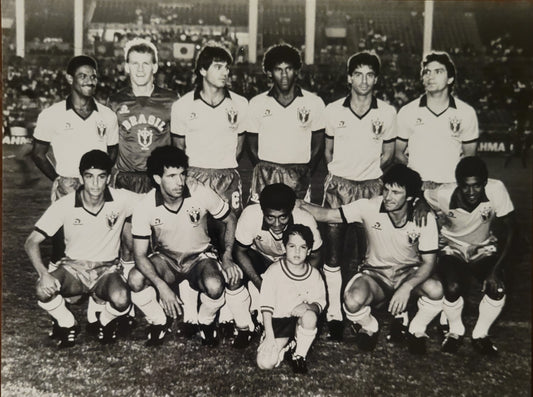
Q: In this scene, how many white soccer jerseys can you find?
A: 11